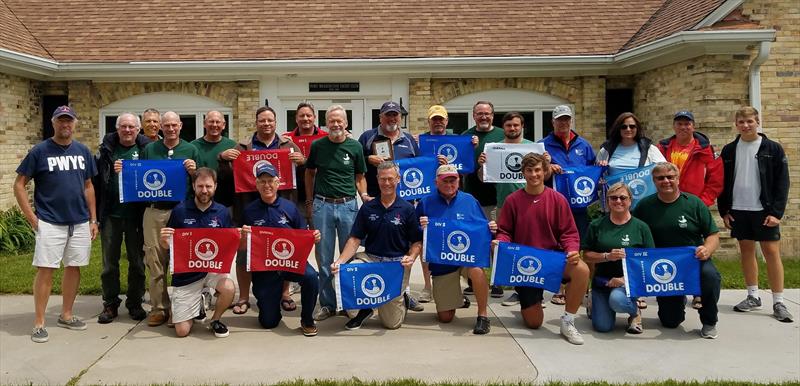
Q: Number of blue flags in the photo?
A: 9